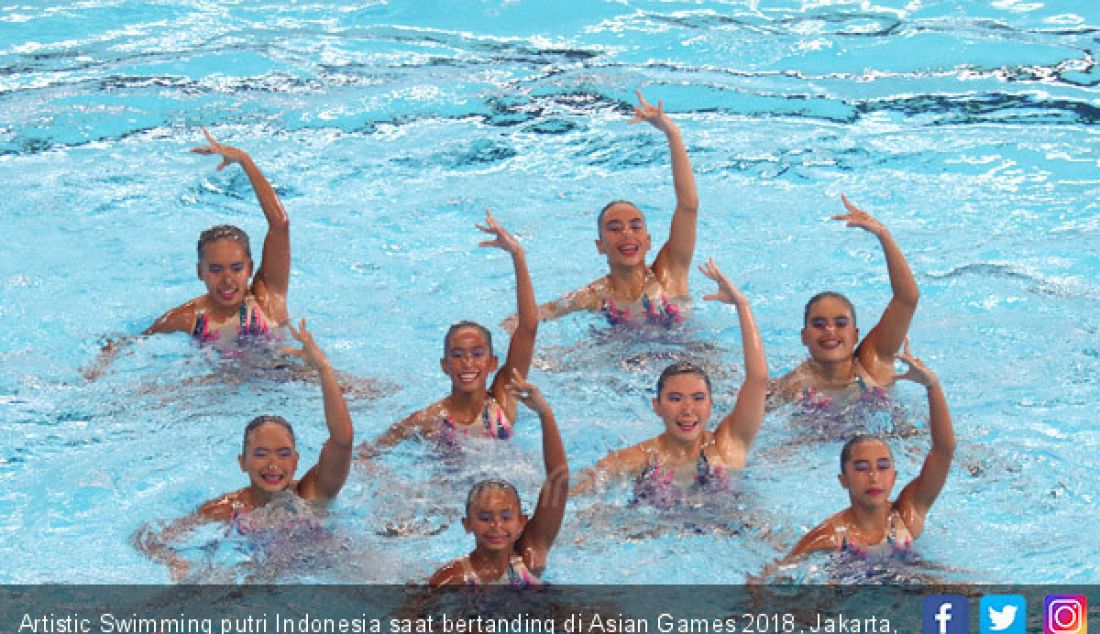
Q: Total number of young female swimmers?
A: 8